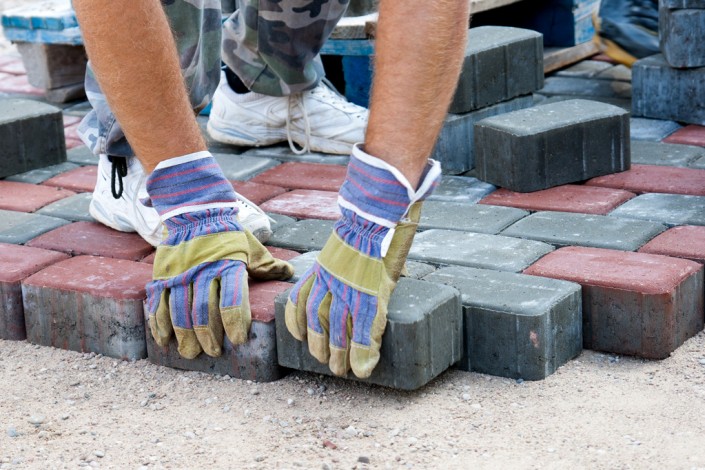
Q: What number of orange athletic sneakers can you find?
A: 0